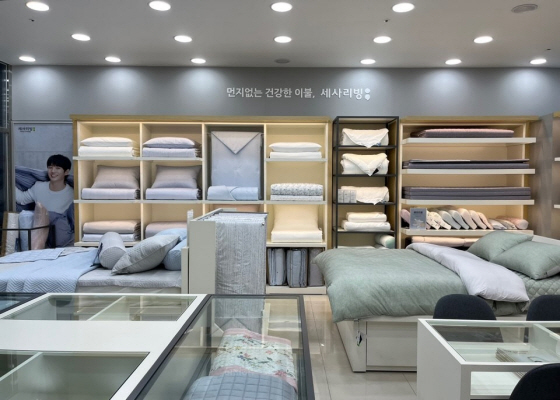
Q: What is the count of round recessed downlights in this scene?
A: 15